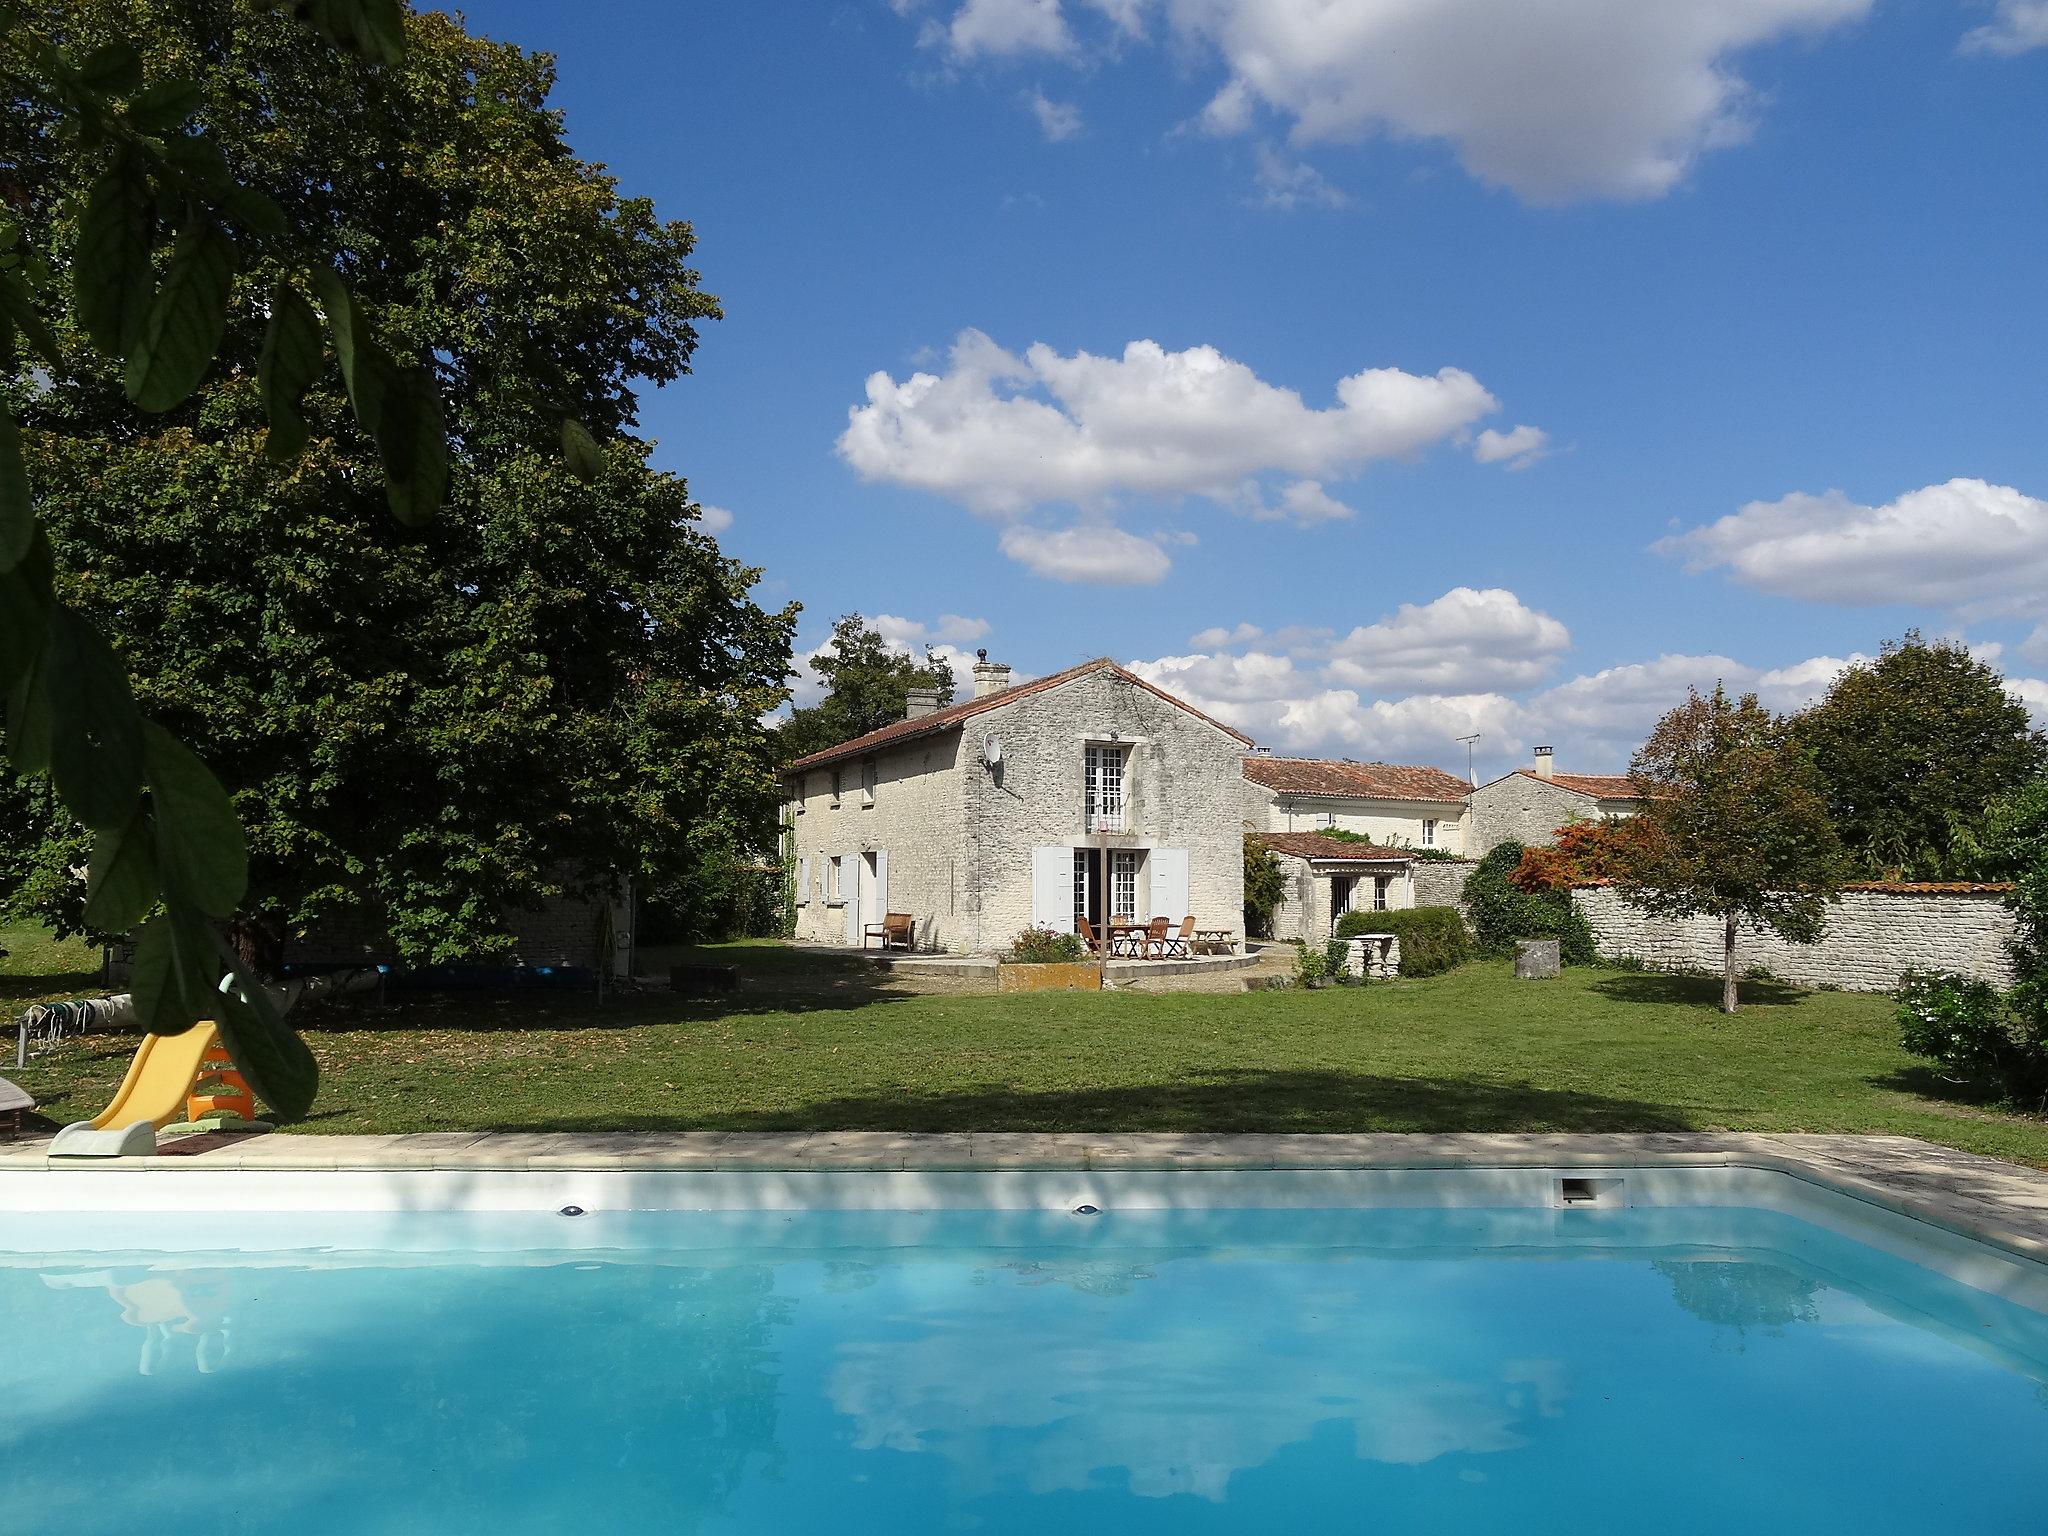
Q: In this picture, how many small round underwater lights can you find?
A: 2